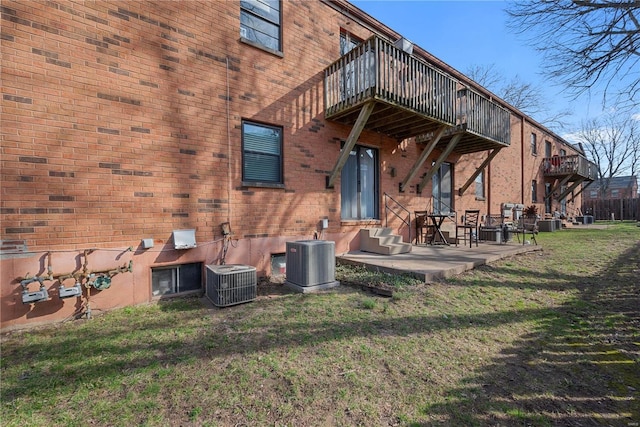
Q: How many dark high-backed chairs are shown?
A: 2